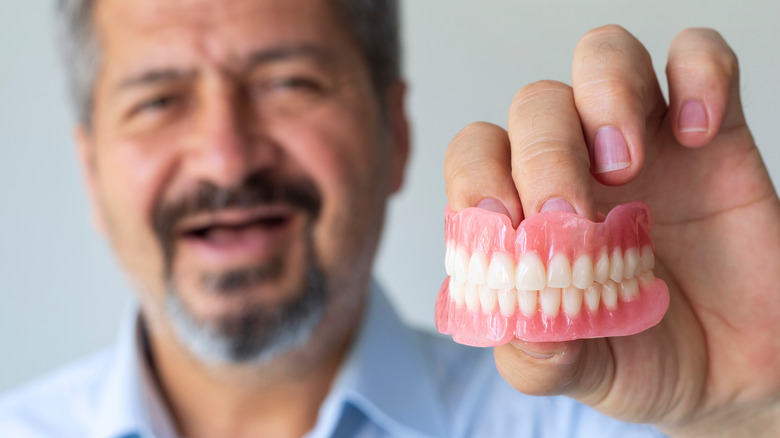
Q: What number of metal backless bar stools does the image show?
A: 0